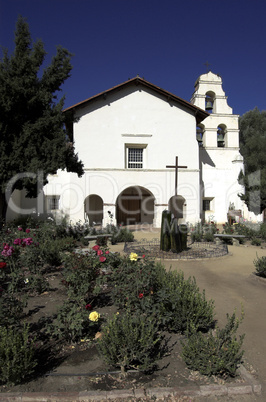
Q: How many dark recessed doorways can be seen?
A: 3